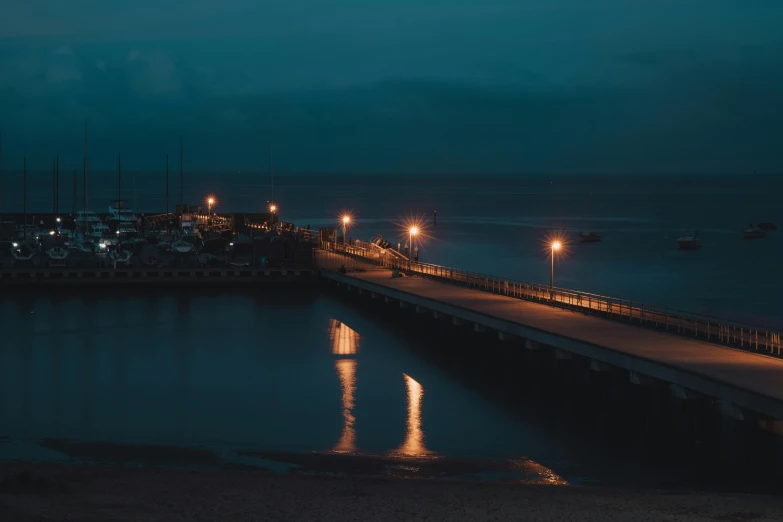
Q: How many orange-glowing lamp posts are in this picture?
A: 5